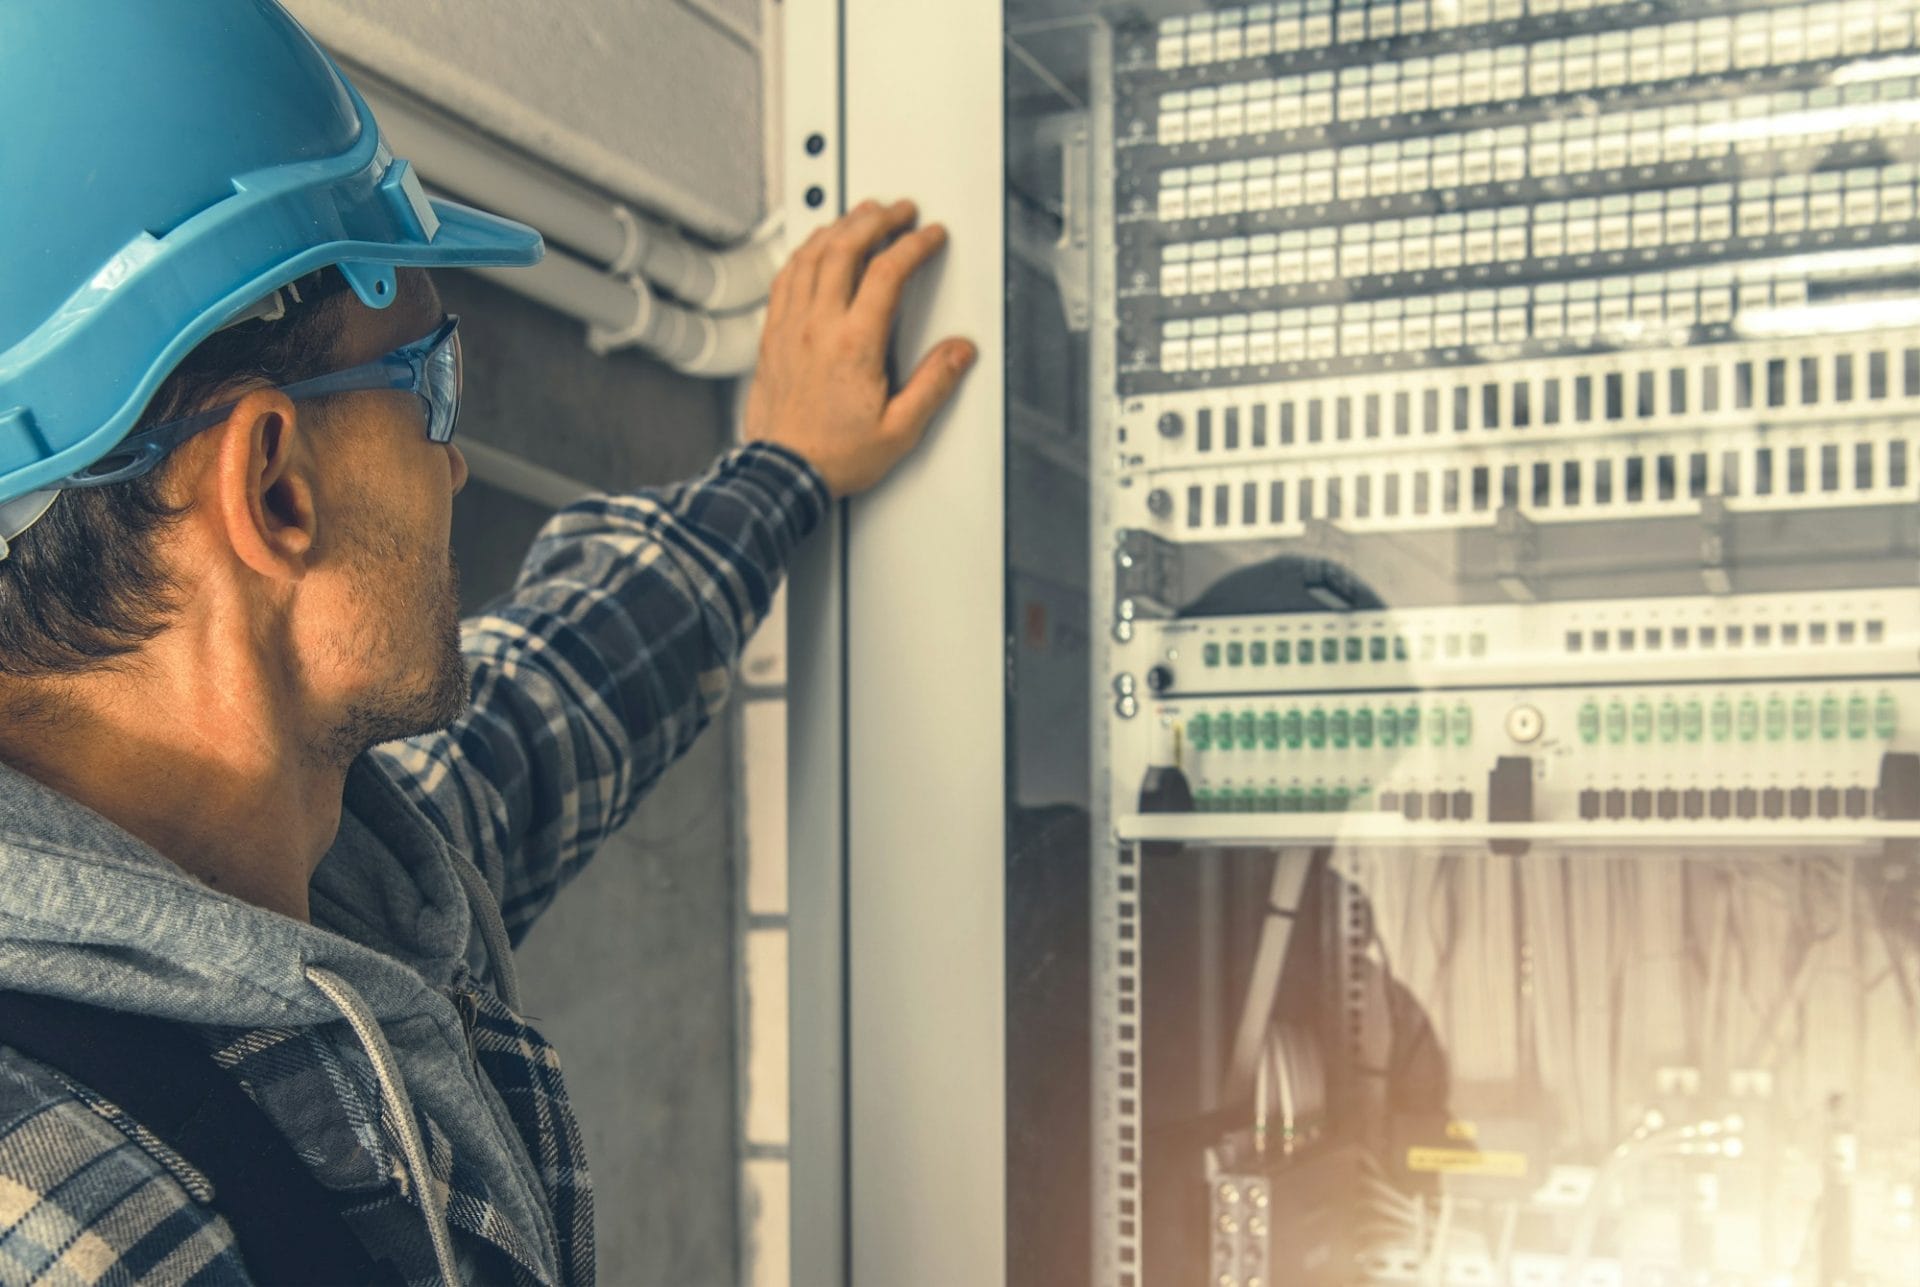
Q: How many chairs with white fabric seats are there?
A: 0